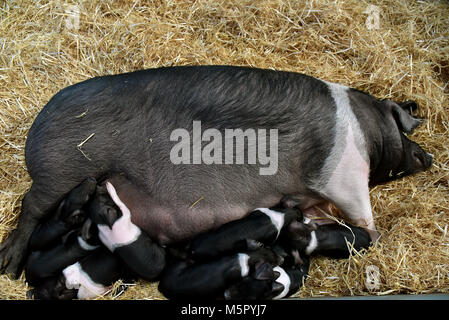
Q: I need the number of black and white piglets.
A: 8